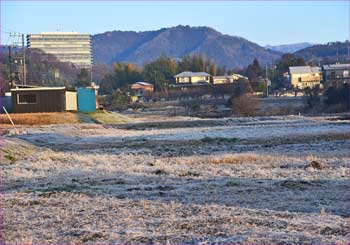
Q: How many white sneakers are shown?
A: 0